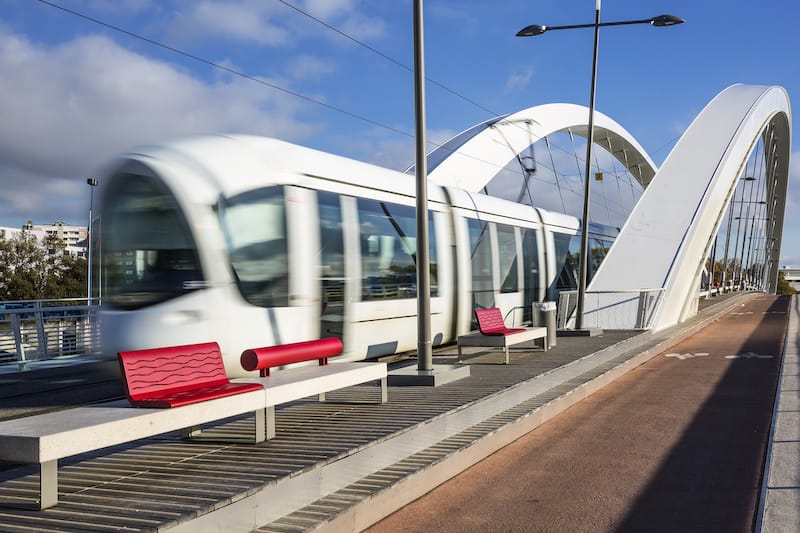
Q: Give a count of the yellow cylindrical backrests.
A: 0